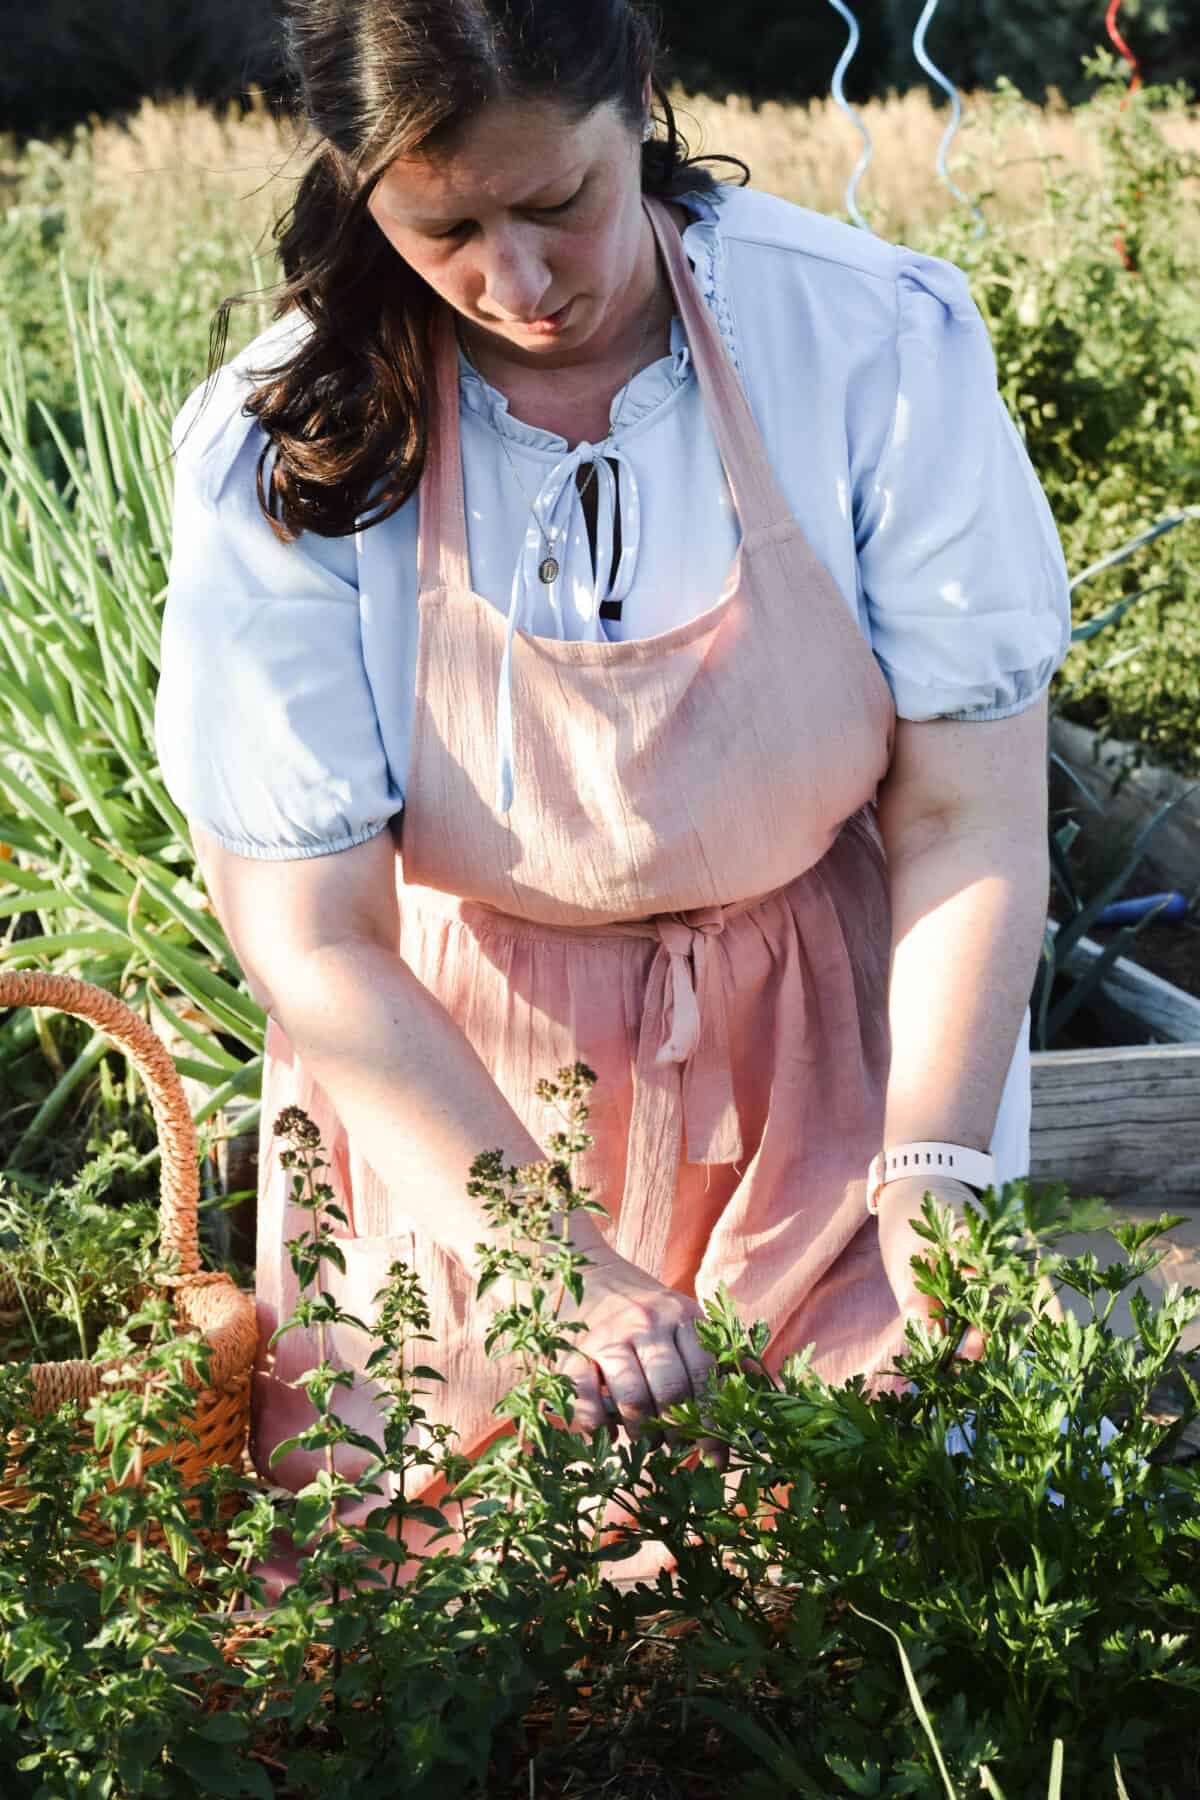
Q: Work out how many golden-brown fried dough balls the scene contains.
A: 0